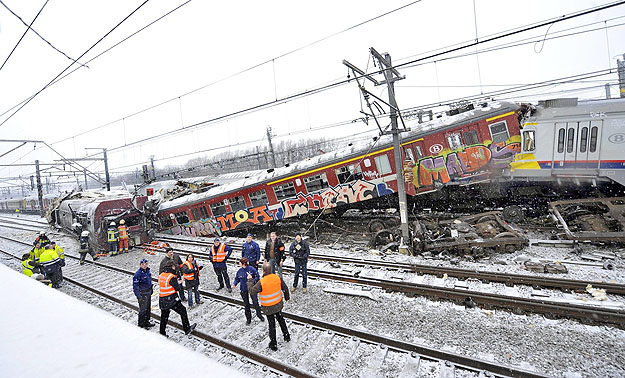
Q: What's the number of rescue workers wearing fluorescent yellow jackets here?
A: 4